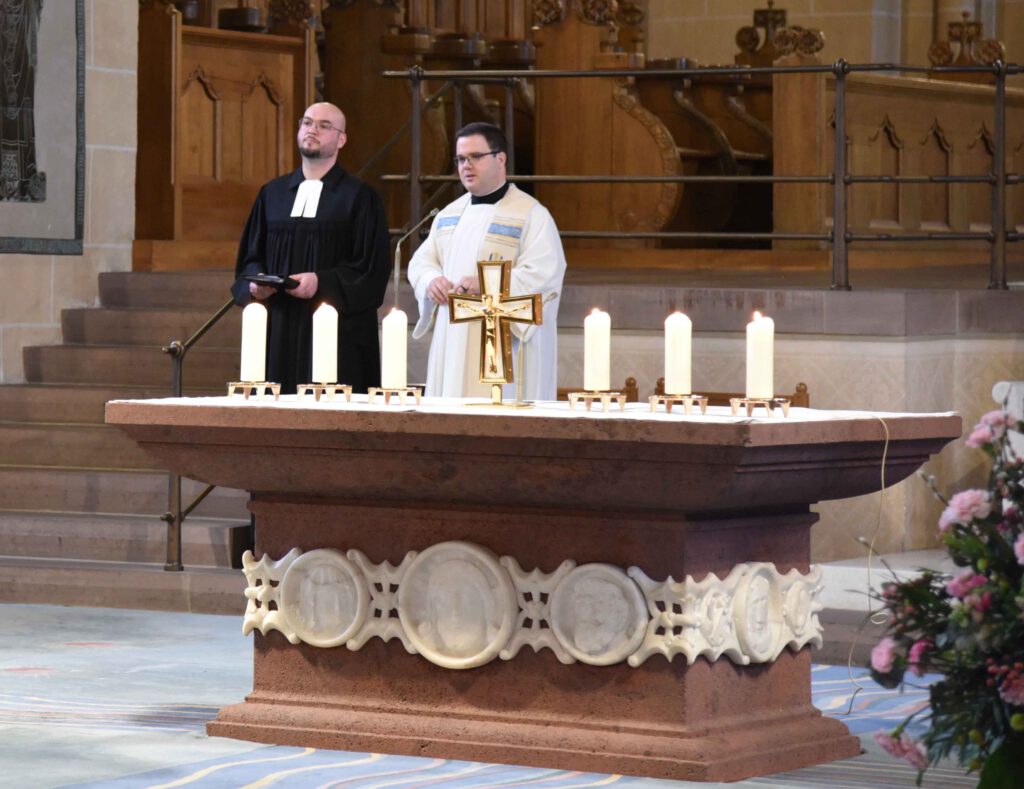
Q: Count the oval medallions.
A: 4